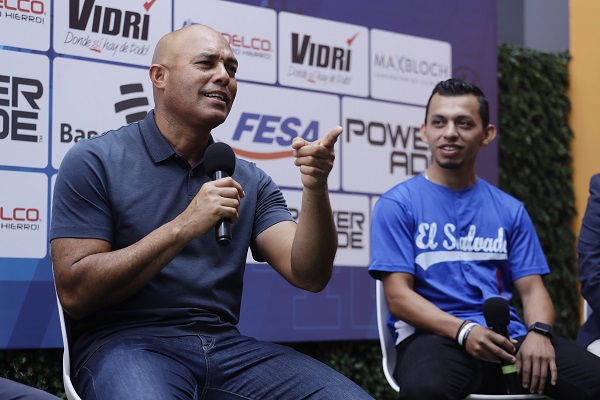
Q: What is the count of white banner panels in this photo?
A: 11